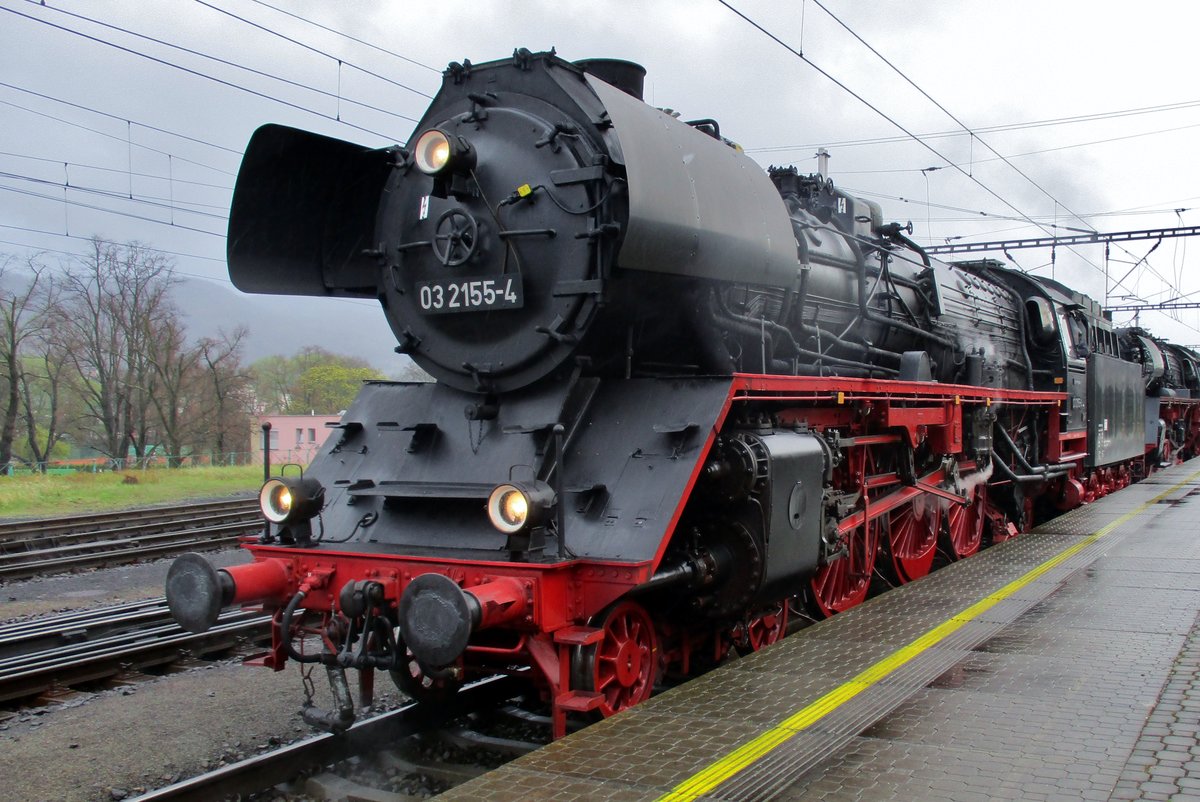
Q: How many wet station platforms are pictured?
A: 1